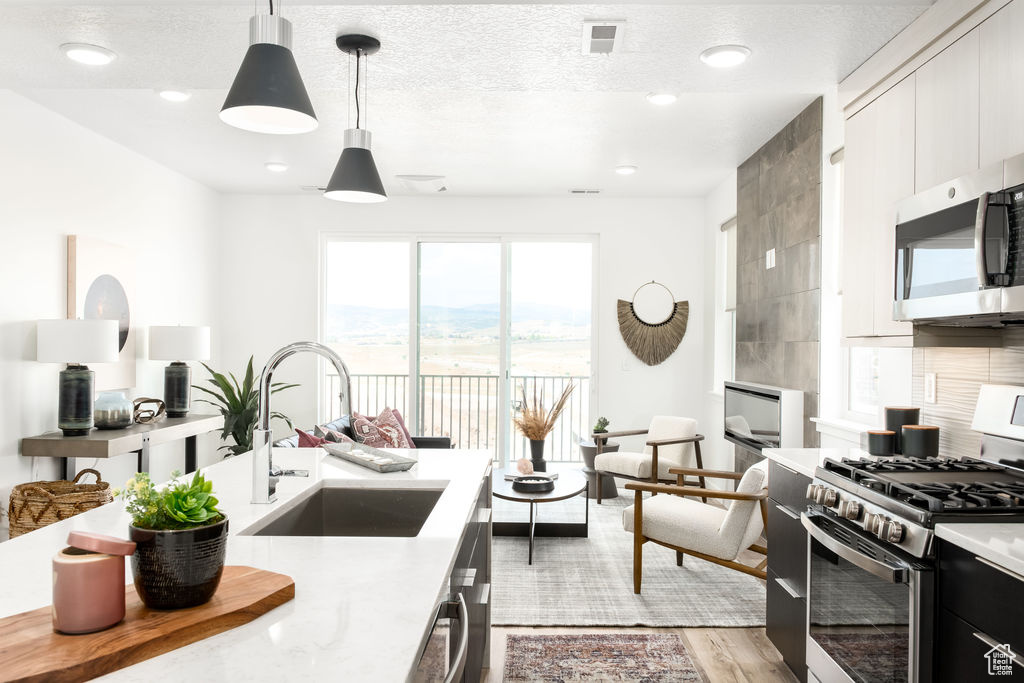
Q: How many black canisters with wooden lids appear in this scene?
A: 3